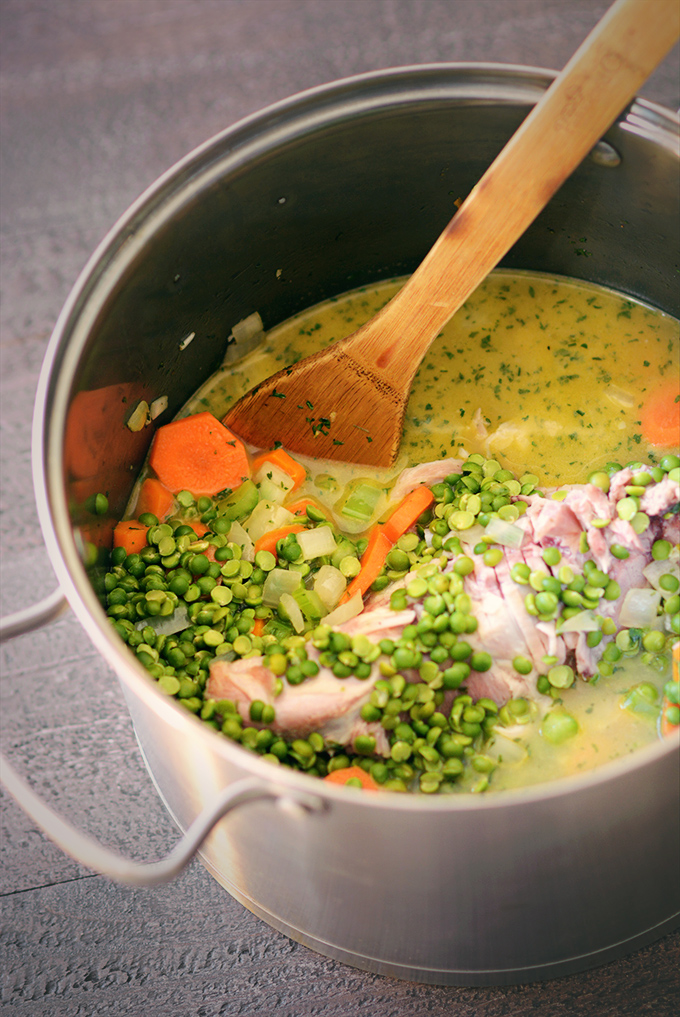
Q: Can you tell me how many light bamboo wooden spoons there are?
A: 1